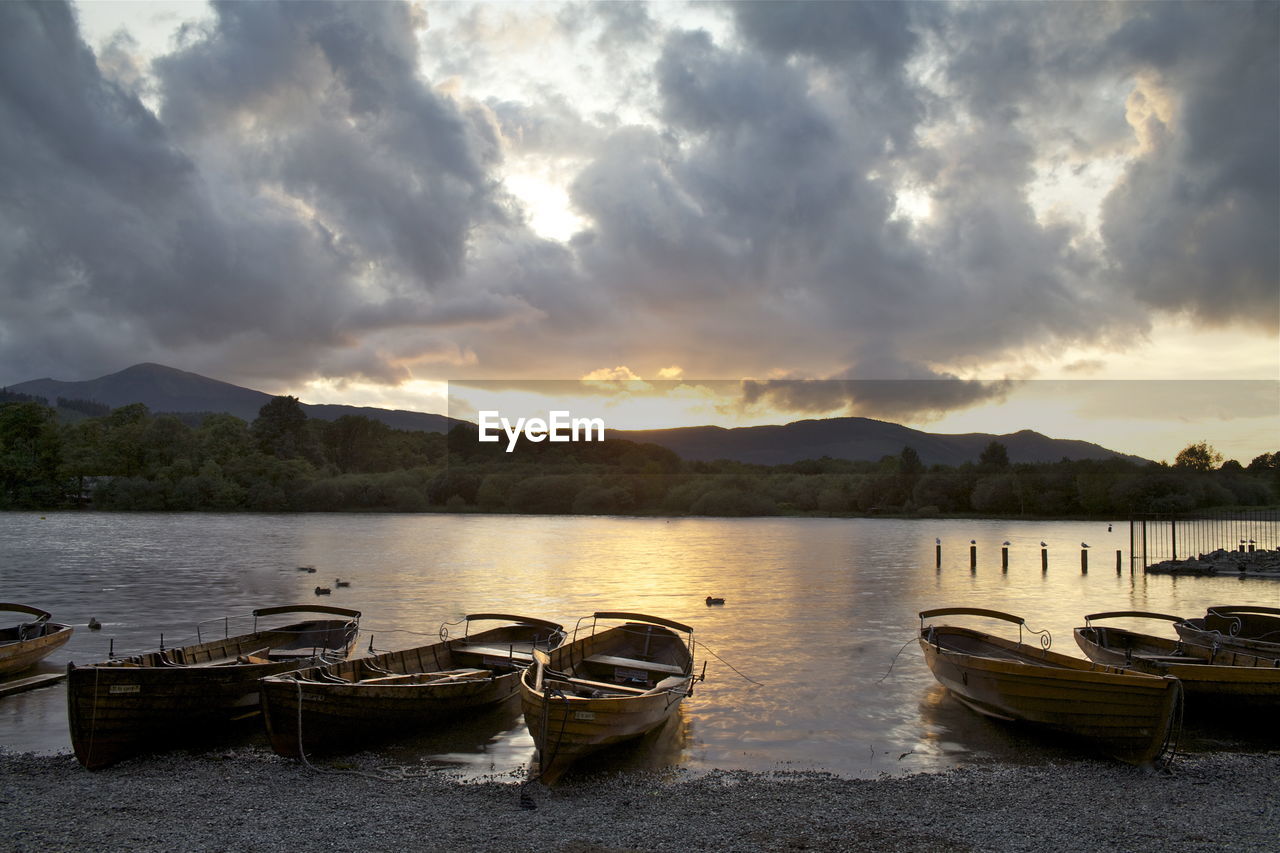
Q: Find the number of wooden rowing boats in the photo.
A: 7